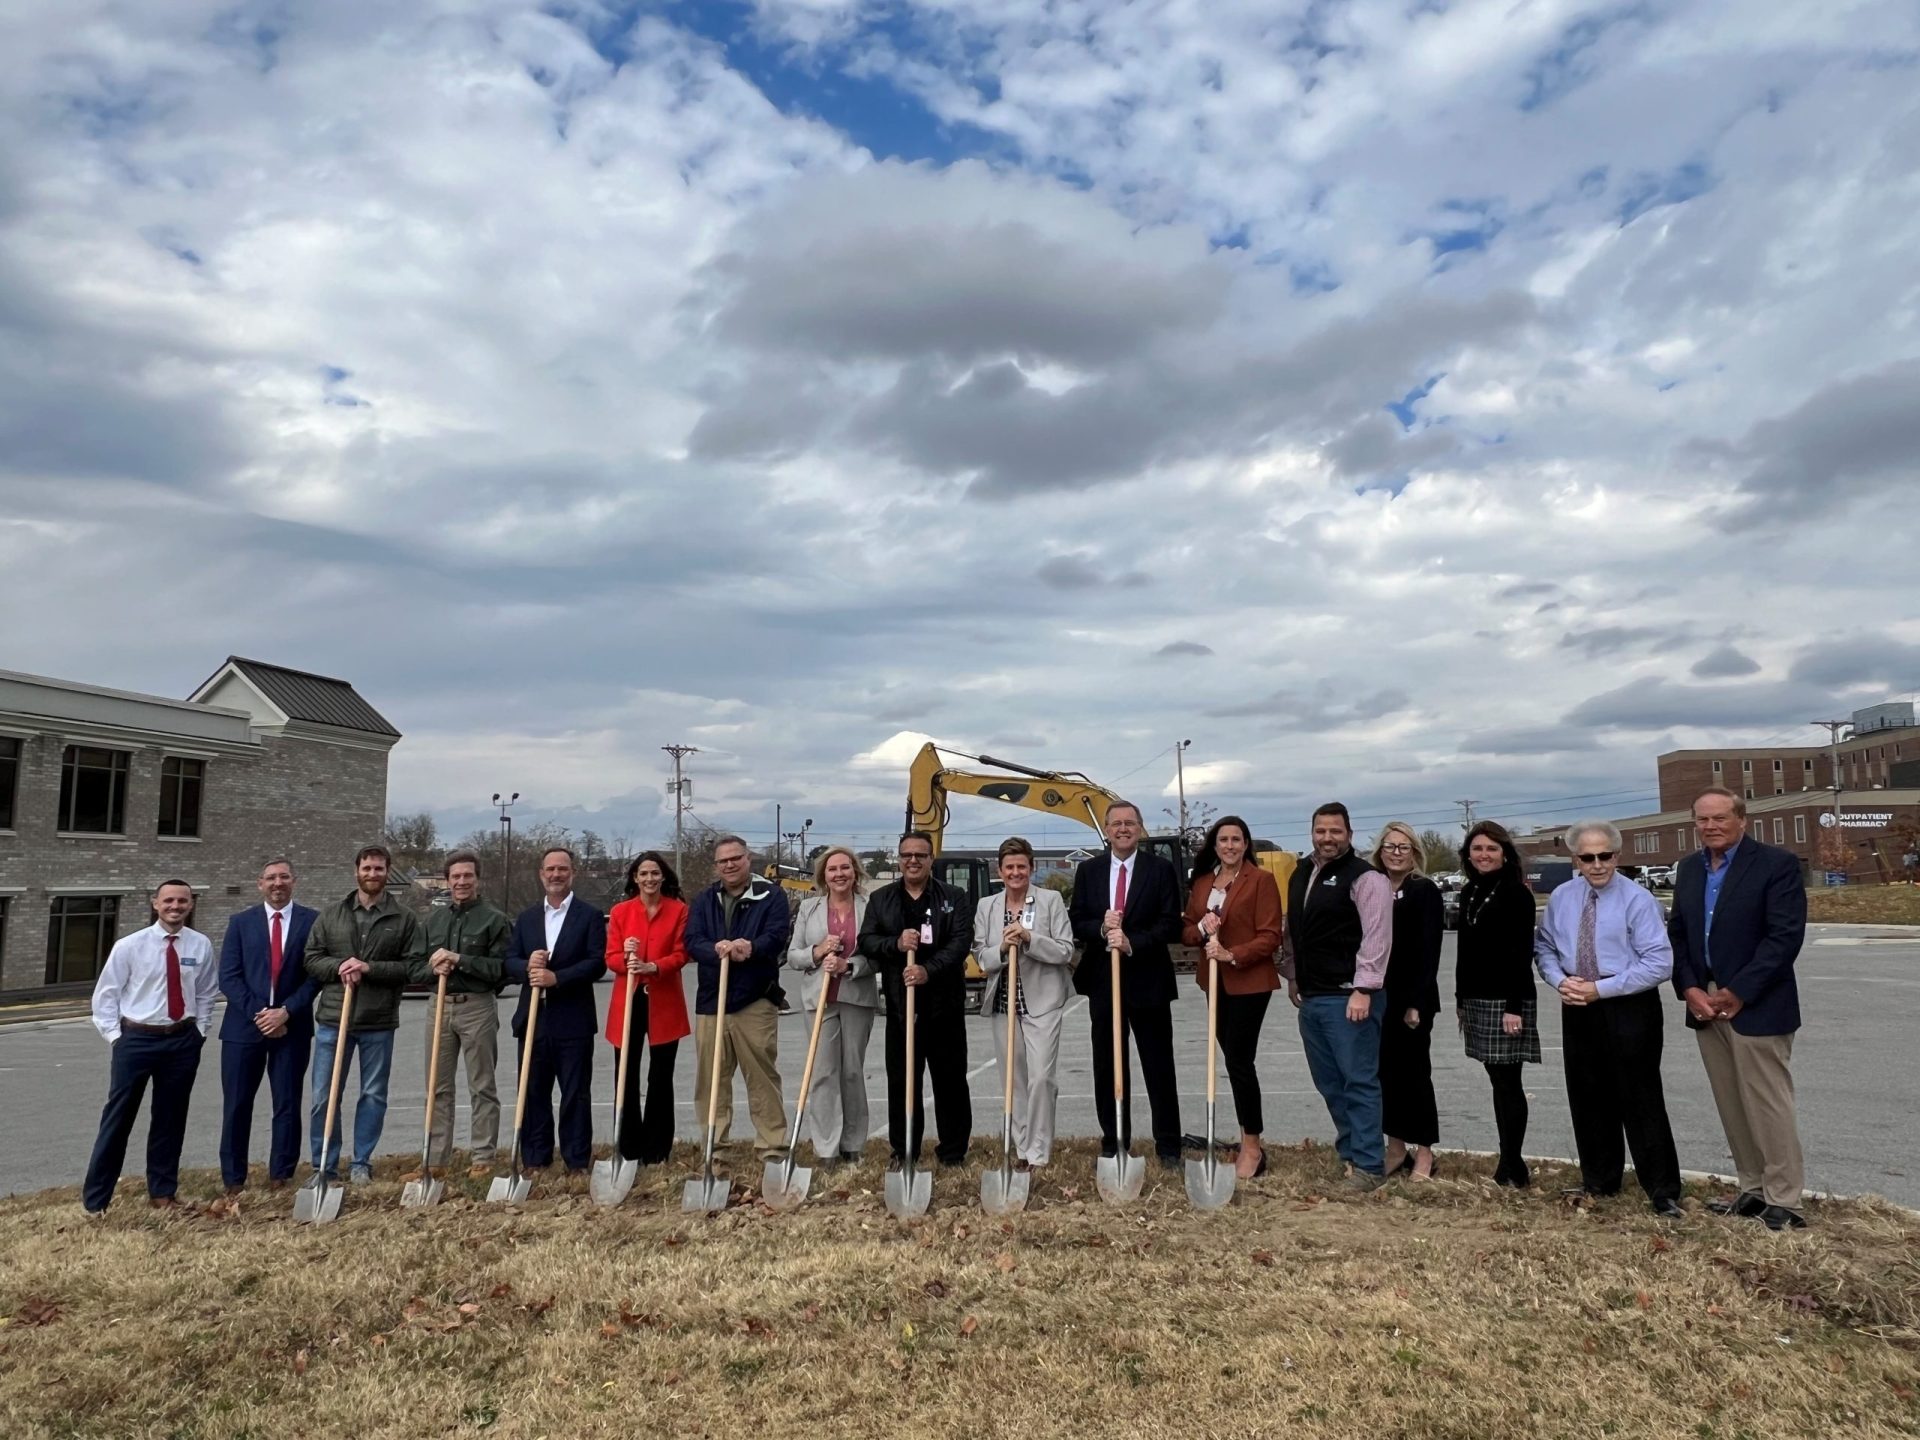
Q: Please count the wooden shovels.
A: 10